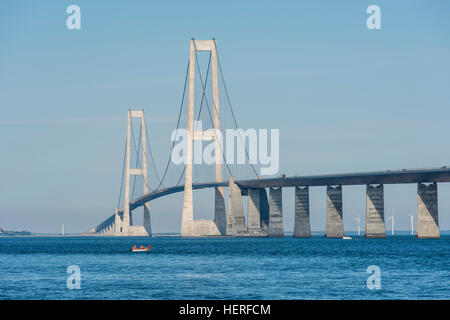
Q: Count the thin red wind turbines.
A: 0